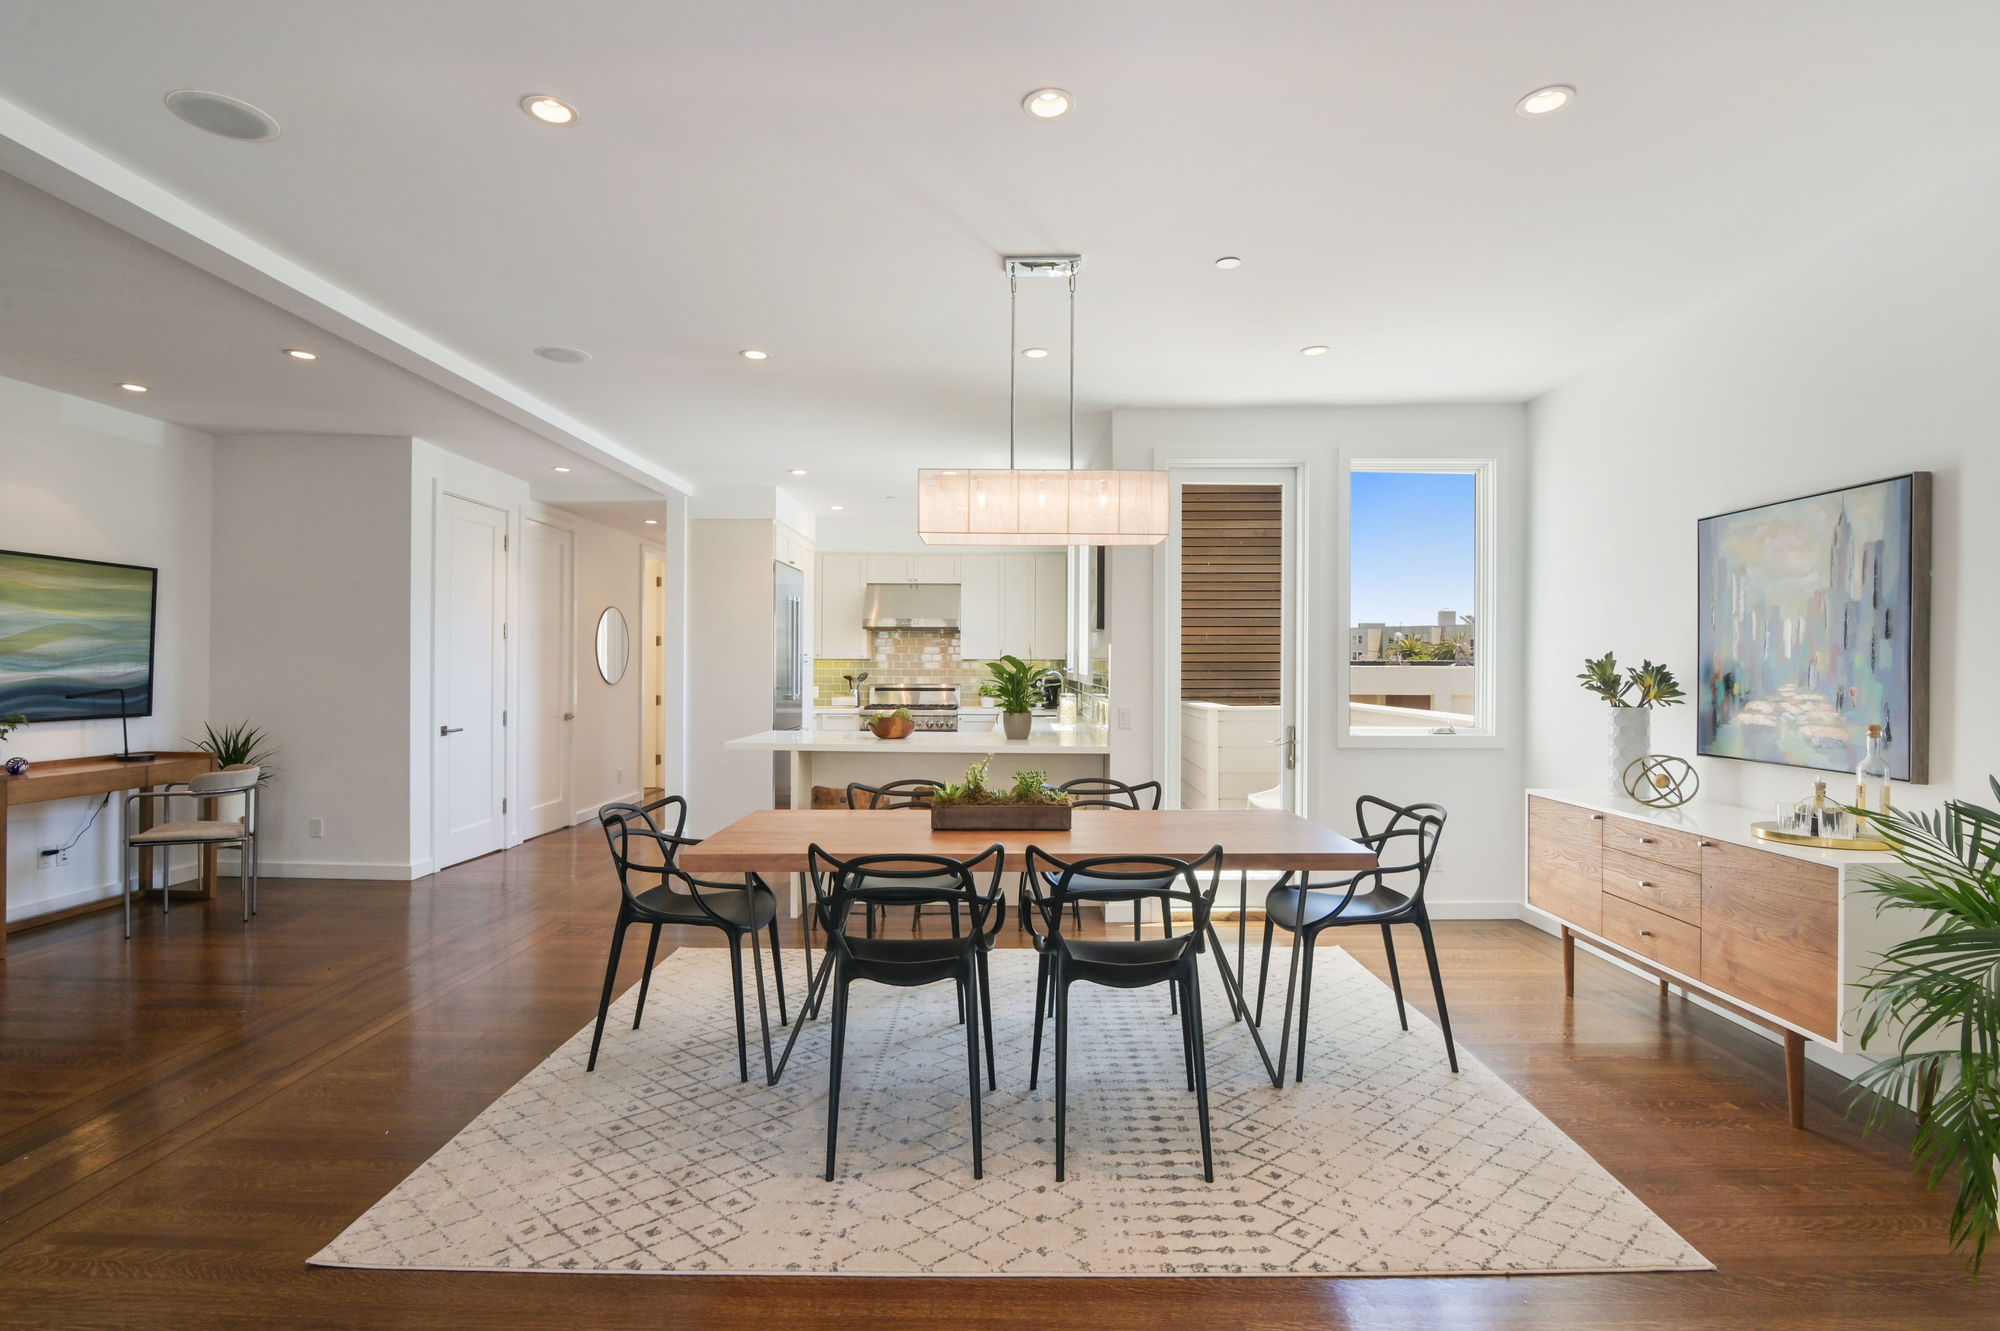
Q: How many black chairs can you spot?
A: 6